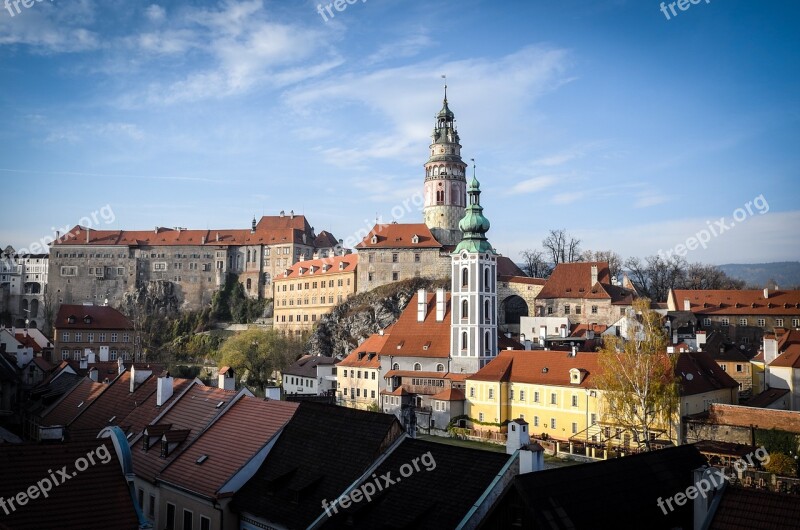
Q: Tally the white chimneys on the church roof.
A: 2